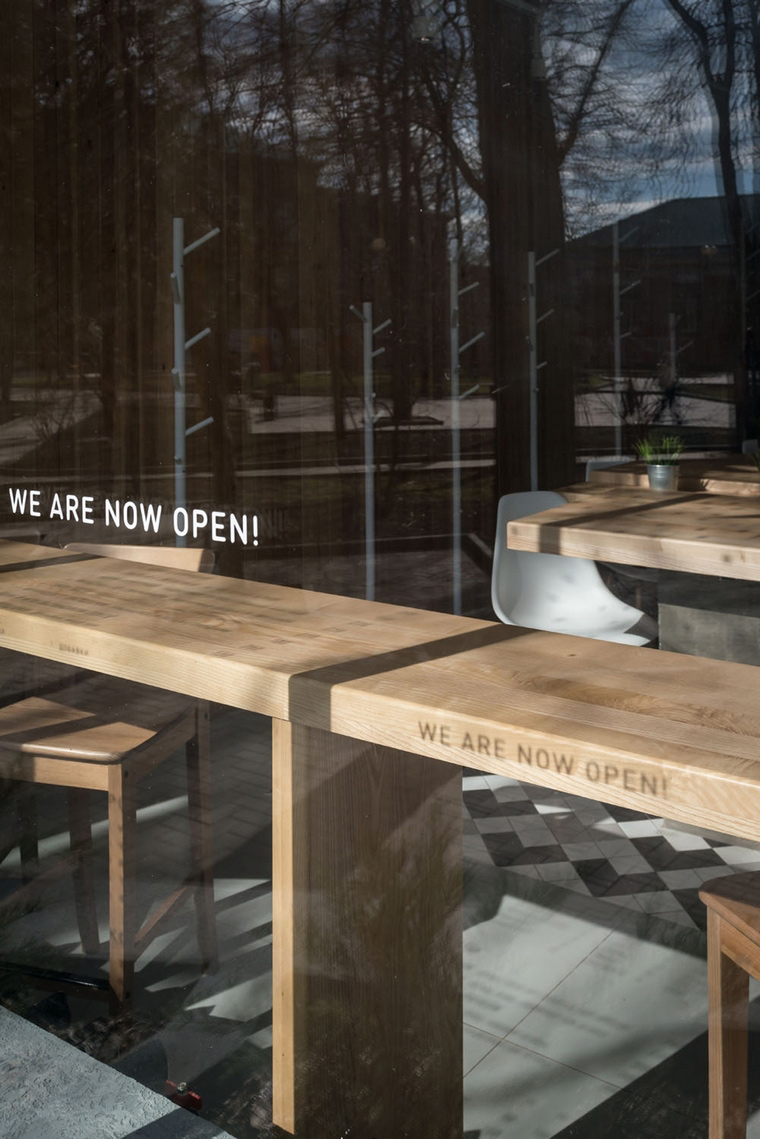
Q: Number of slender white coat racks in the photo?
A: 6